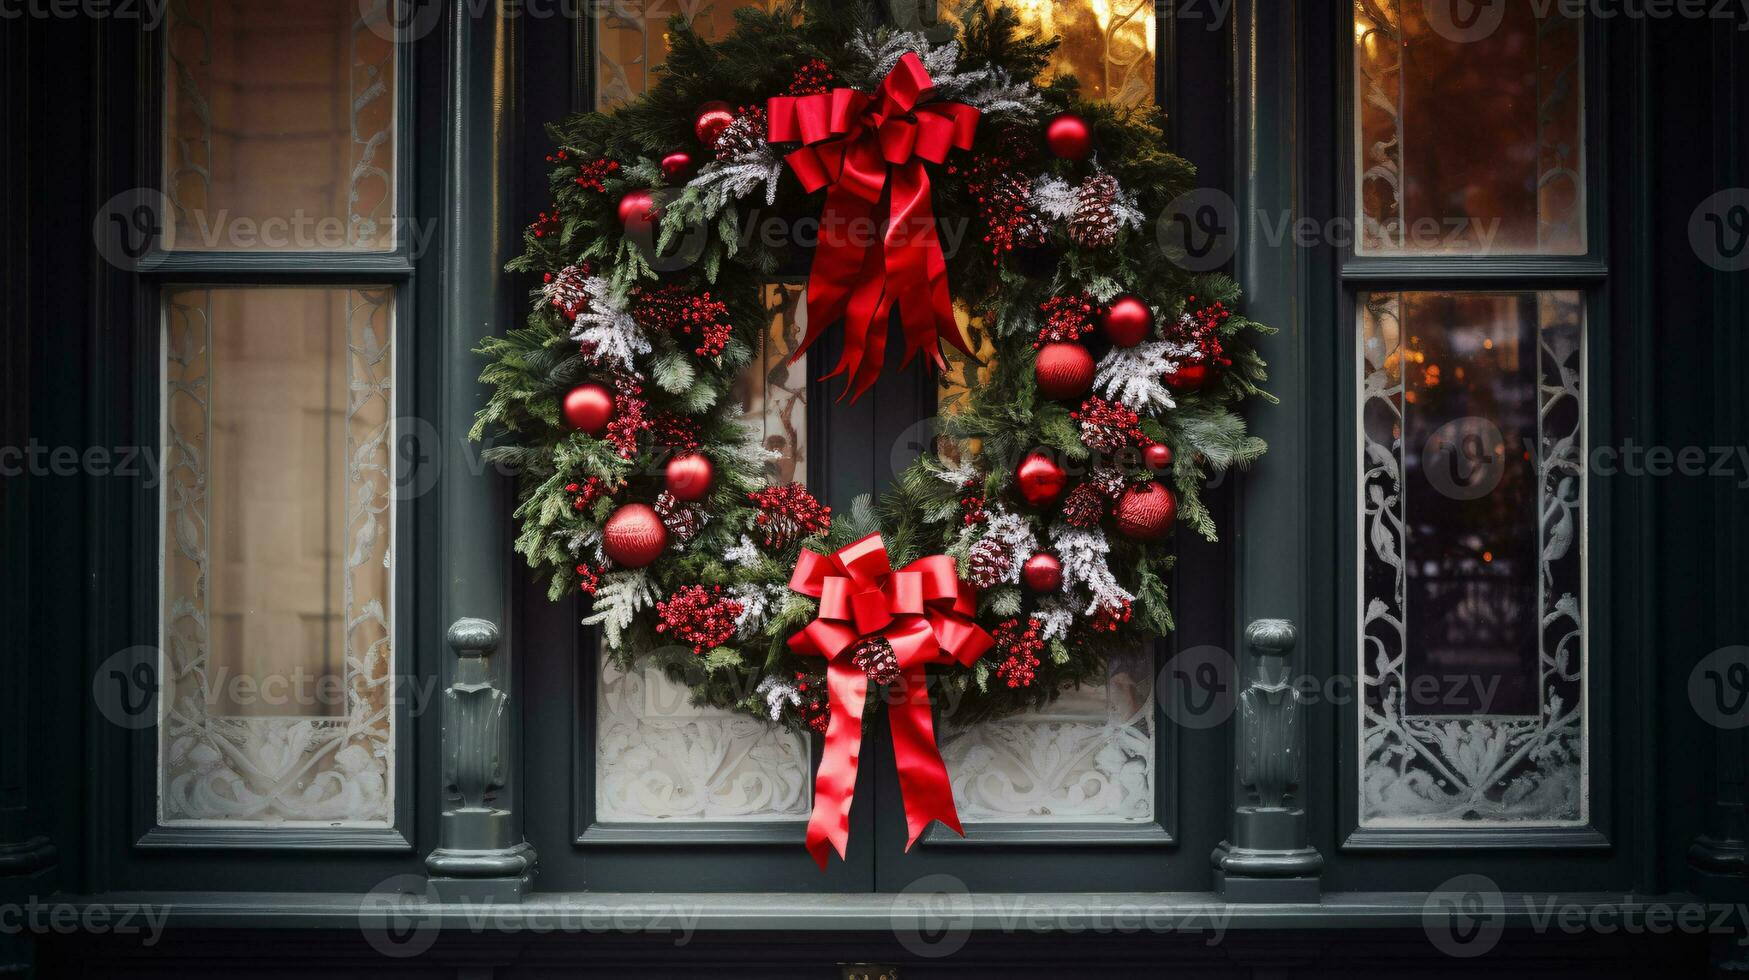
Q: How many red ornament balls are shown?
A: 14